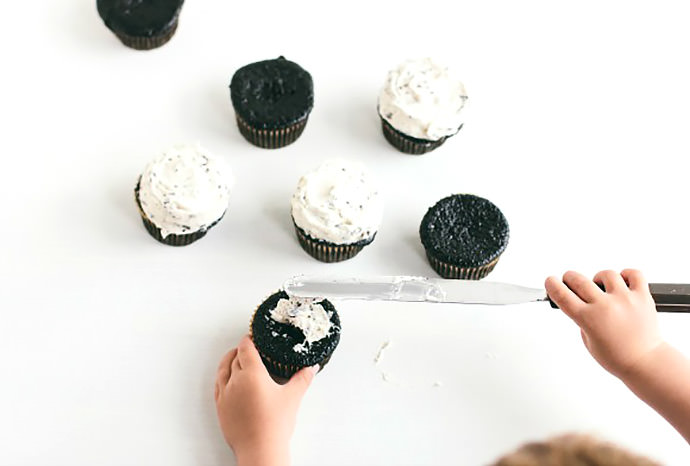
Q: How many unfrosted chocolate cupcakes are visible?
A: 3